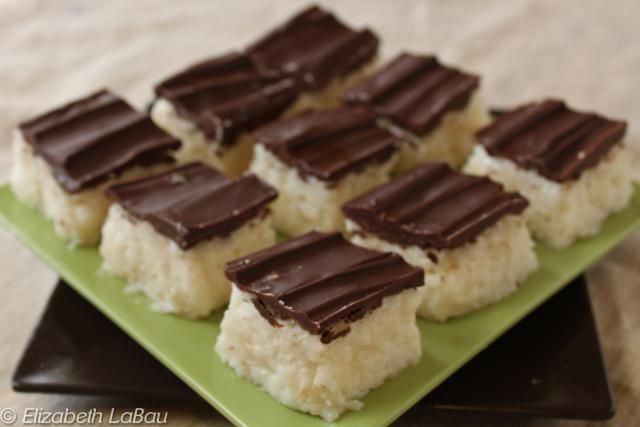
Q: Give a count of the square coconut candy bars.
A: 9